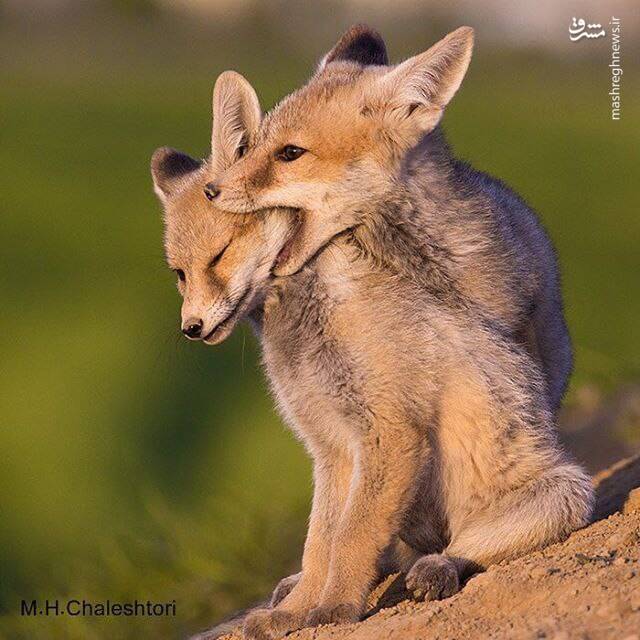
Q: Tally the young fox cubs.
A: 2